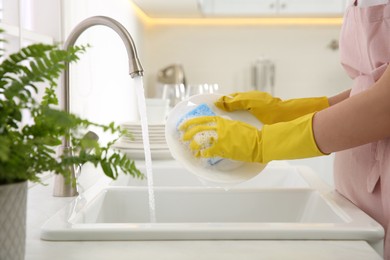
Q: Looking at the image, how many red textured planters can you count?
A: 0